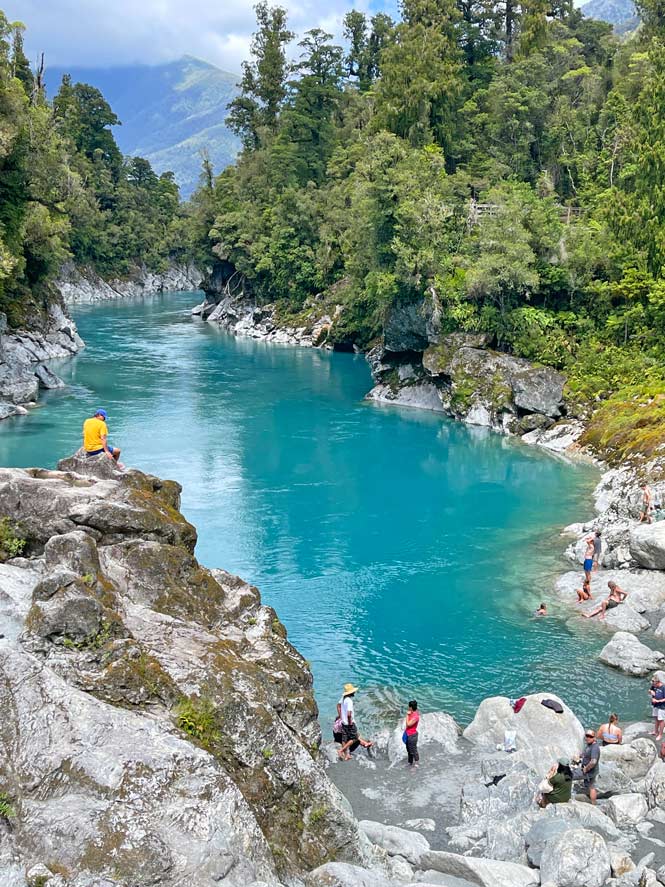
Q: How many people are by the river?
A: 14